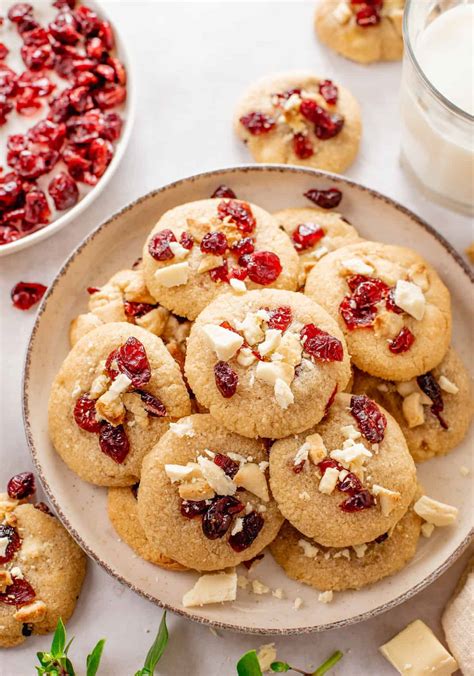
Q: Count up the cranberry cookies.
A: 14